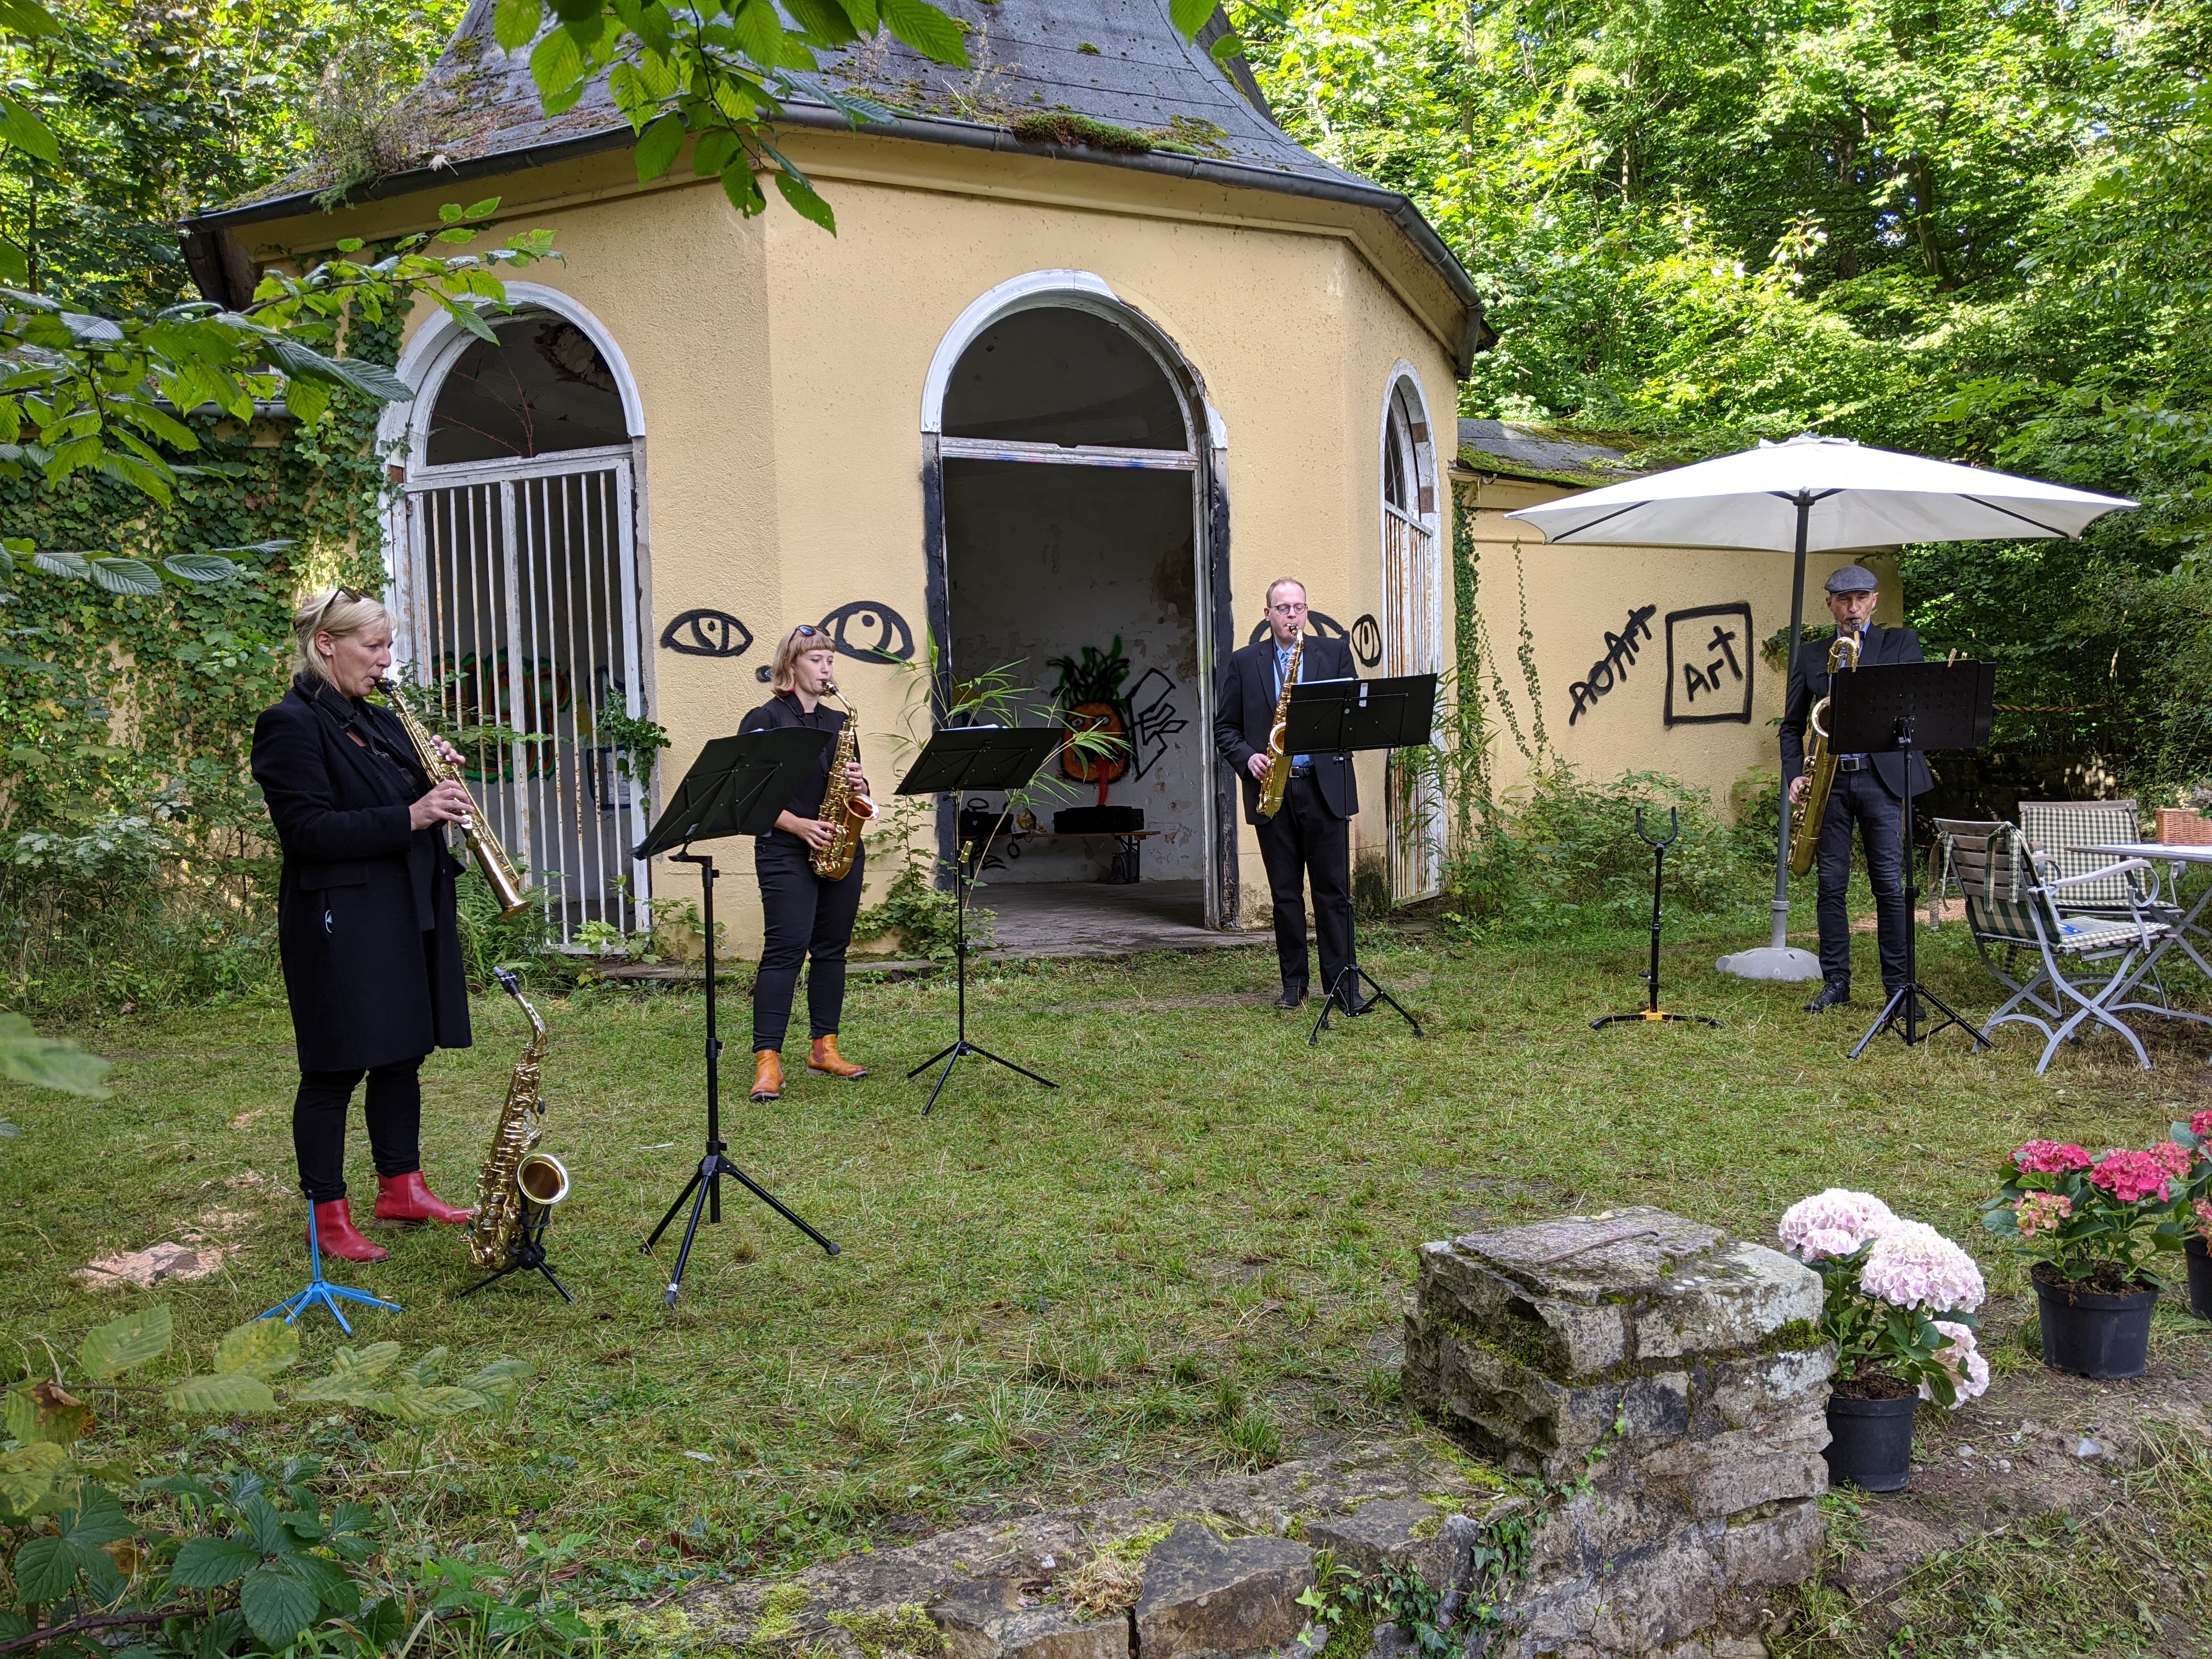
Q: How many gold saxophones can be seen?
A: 5